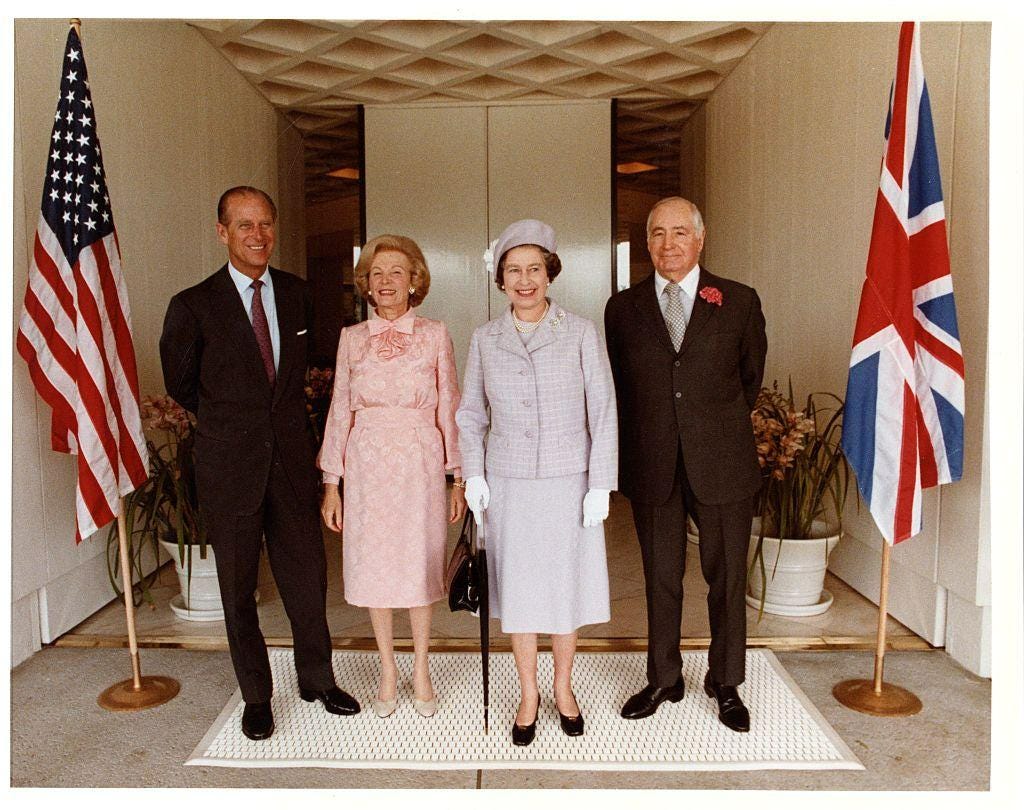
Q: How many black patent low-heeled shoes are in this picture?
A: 2